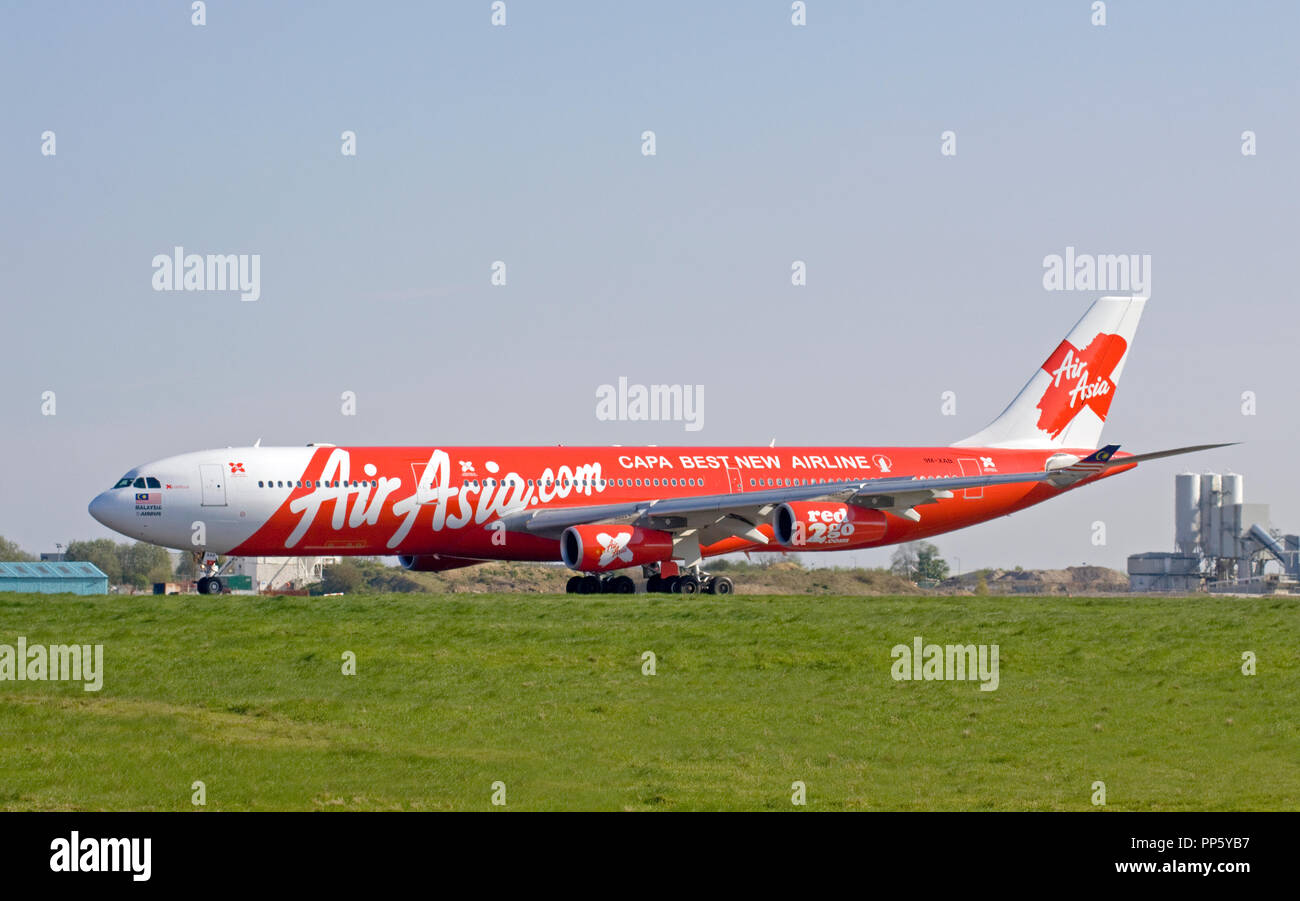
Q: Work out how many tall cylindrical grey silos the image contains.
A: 3